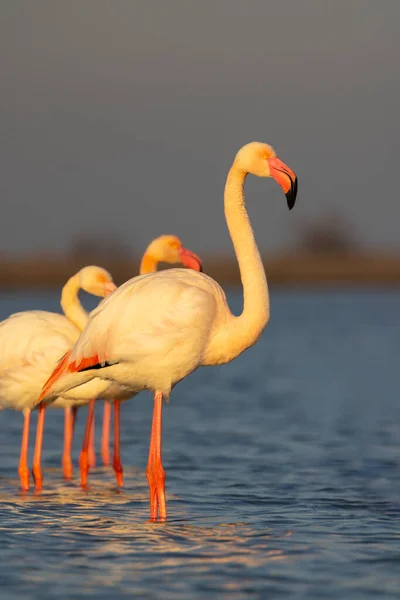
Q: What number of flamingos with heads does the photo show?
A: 3